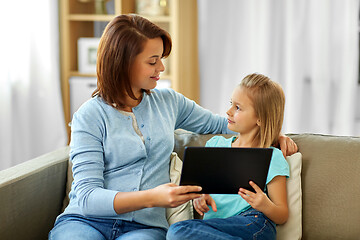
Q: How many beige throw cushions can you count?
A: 2